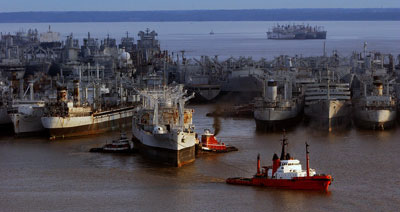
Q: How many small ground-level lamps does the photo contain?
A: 0